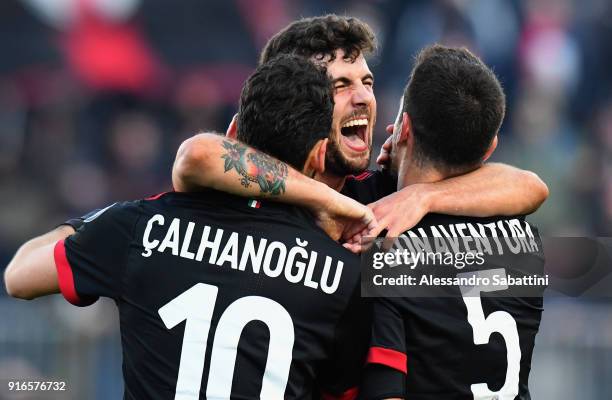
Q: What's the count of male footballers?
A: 3